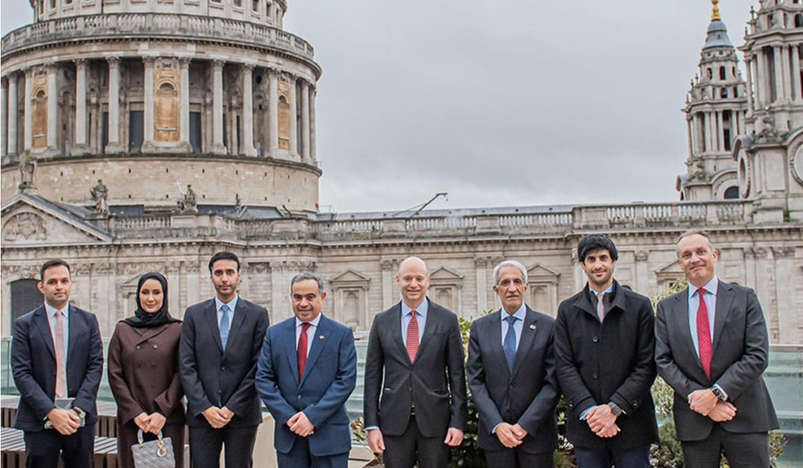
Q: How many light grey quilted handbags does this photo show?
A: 1